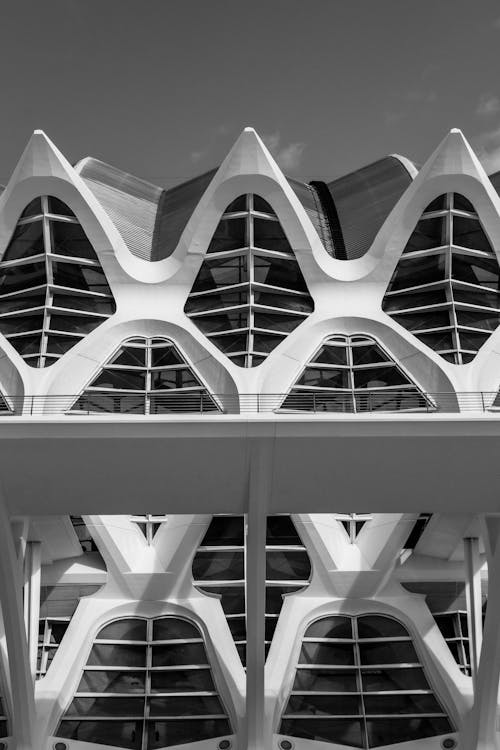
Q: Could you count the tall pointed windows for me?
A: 3